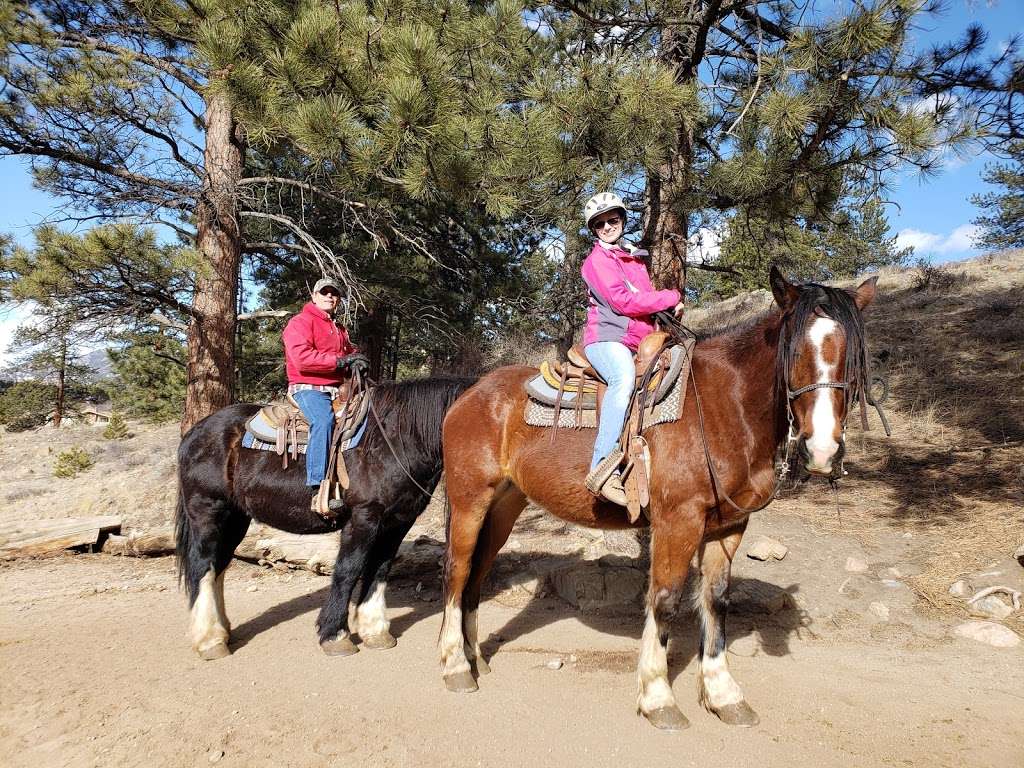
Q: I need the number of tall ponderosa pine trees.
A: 2